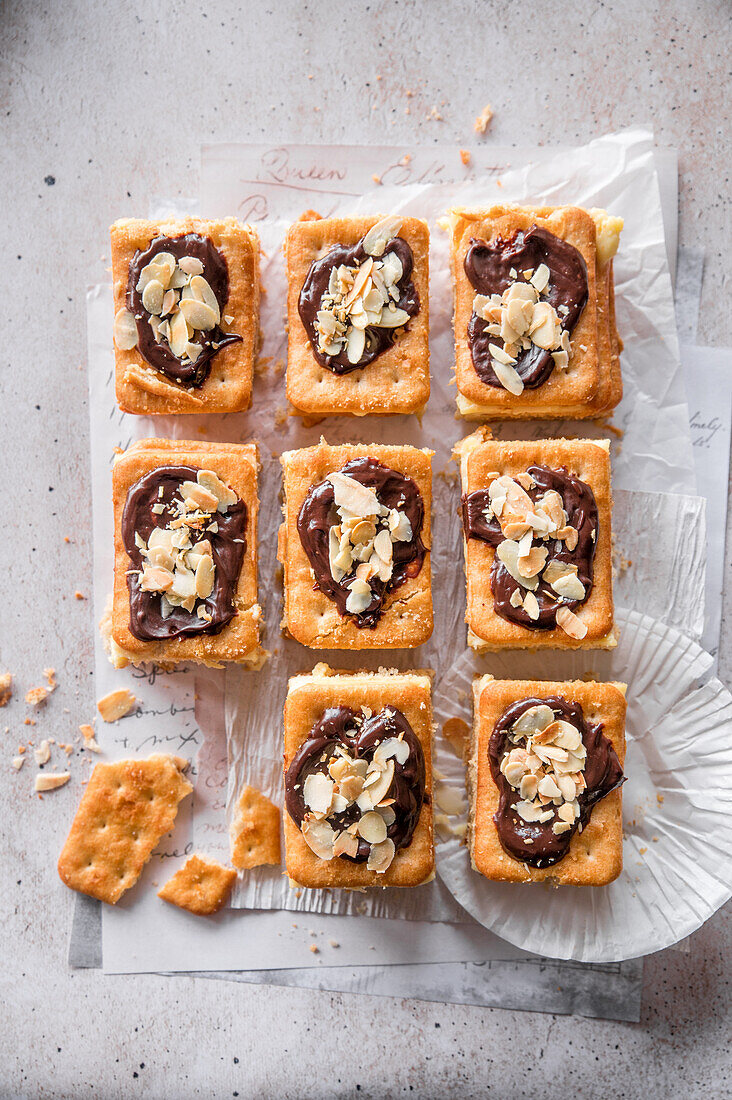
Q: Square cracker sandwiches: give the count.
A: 8